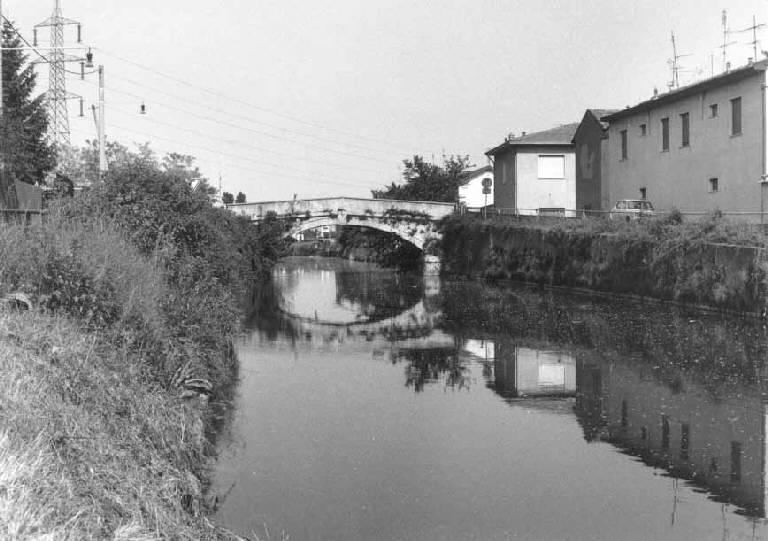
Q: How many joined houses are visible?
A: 3